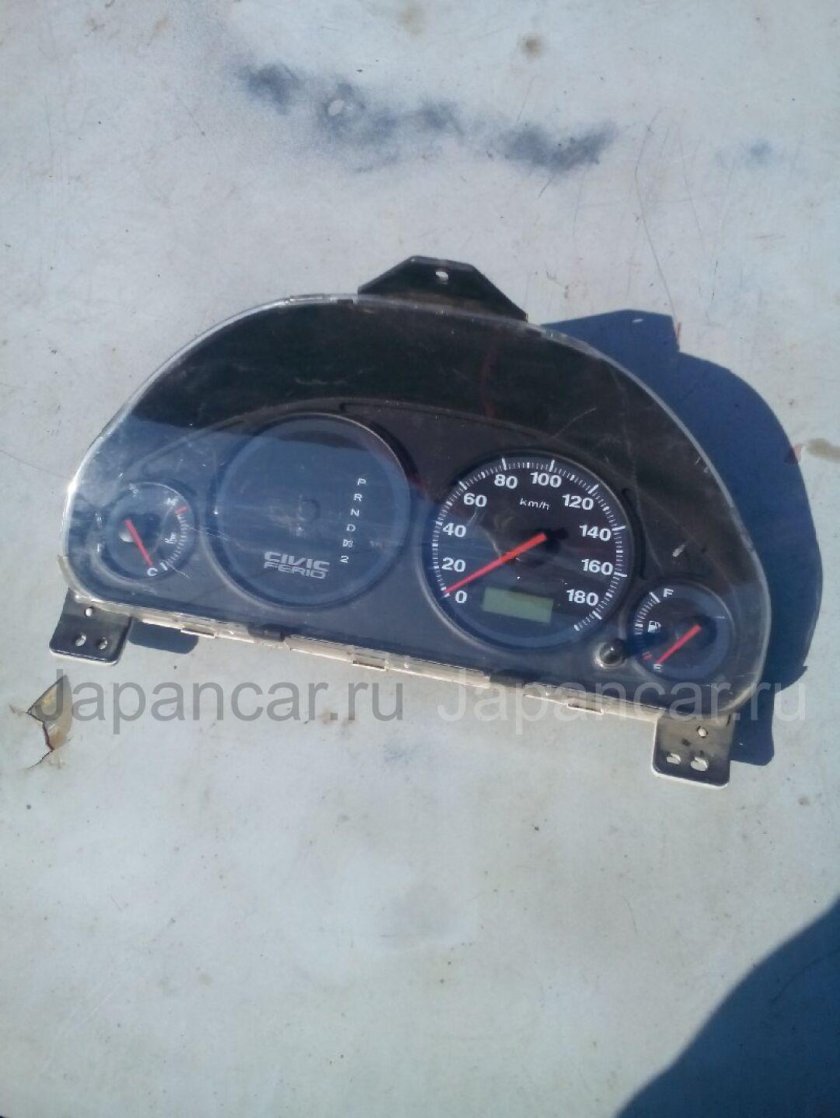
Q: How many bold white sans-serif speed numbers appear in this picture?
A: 10